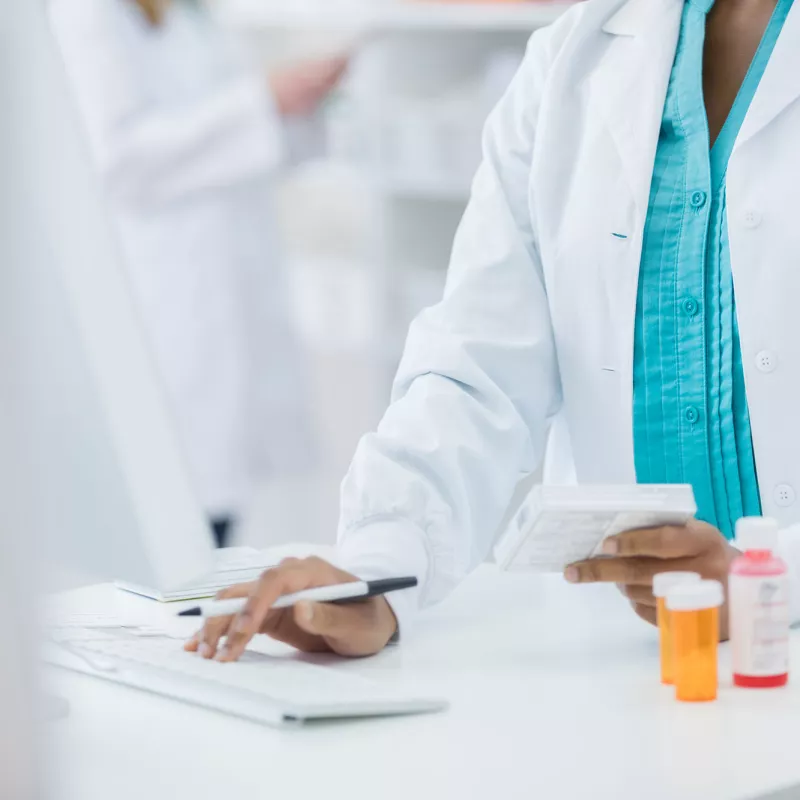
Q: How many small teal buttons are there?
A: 3